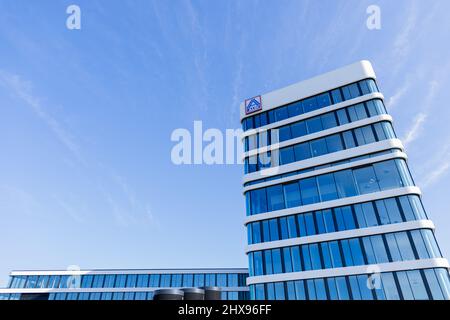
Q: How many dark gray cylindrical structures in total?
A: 3